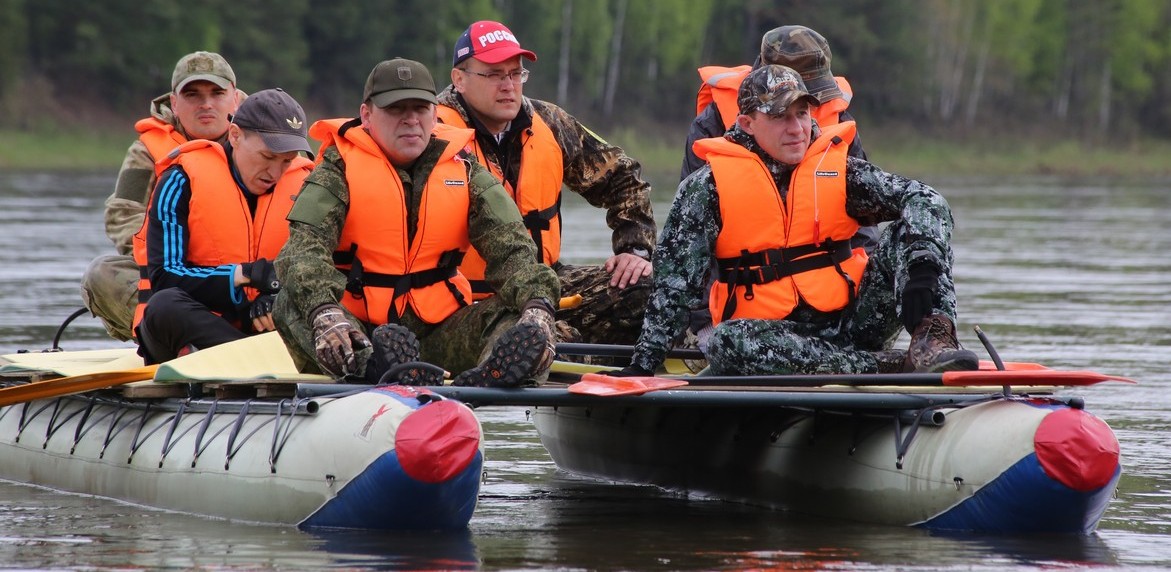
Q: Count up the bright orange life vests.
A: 6